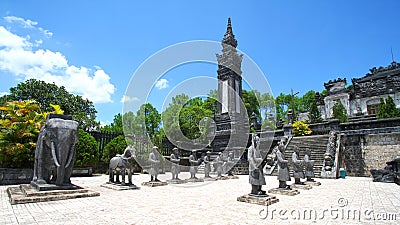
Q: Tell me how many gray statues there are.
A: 12